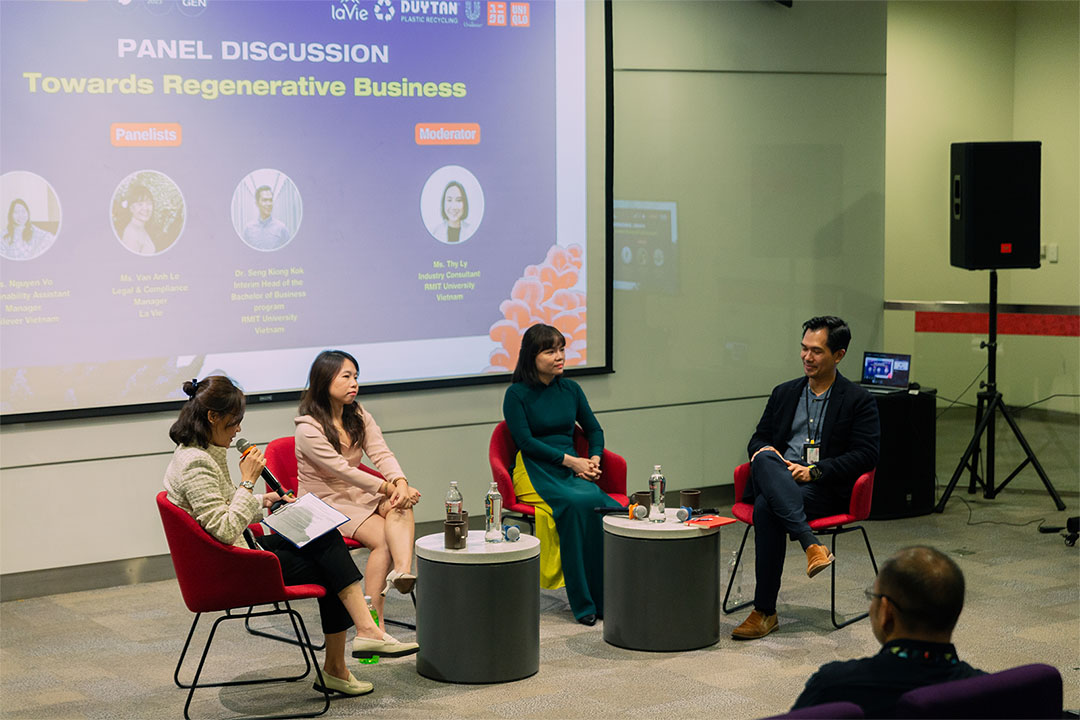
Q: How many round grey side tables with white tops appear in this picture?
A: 2